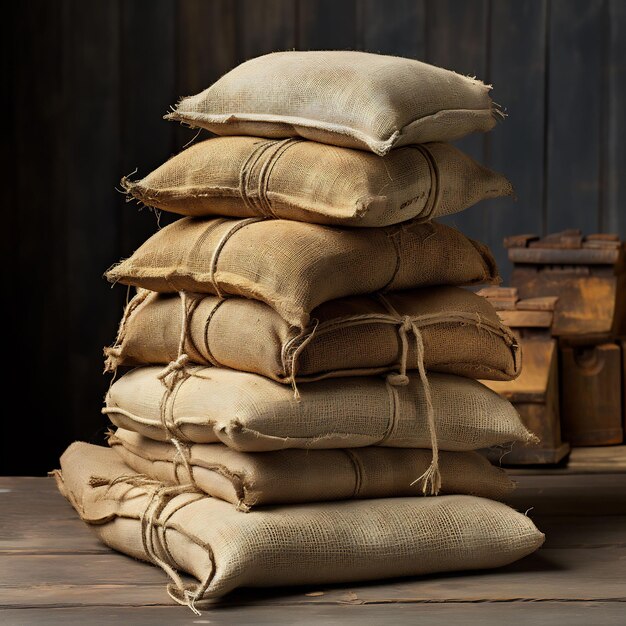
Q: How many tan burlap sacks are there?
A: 7